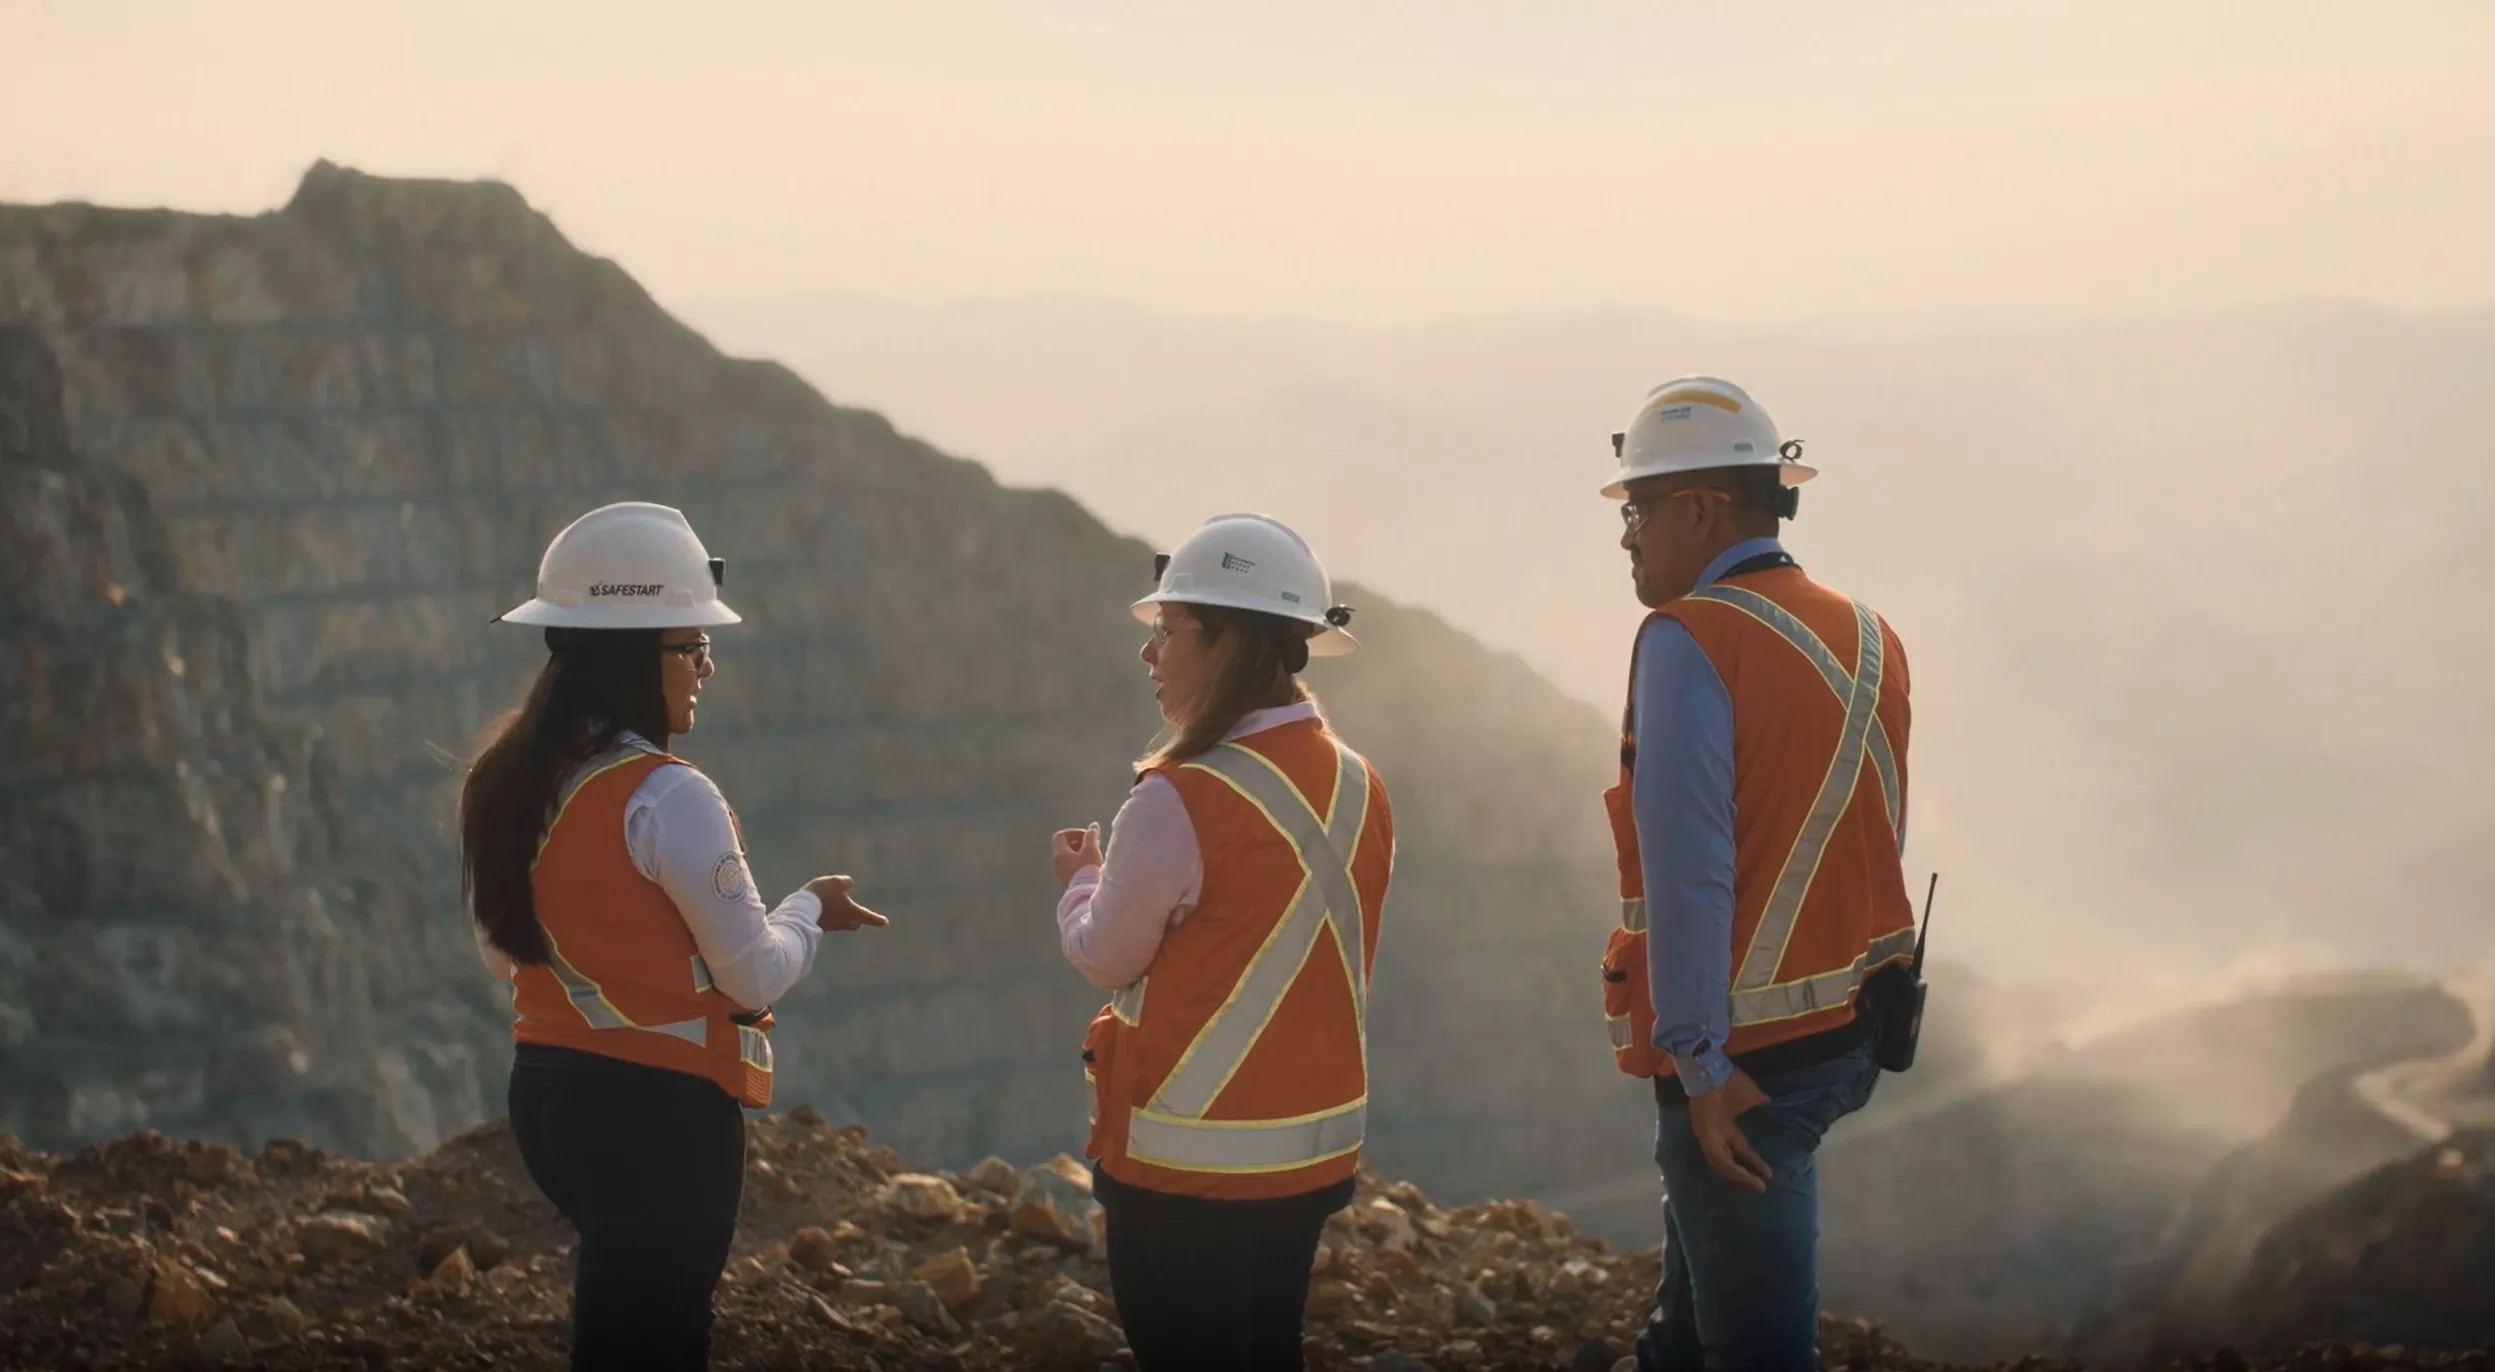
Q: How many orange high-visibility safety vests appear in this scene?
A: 3